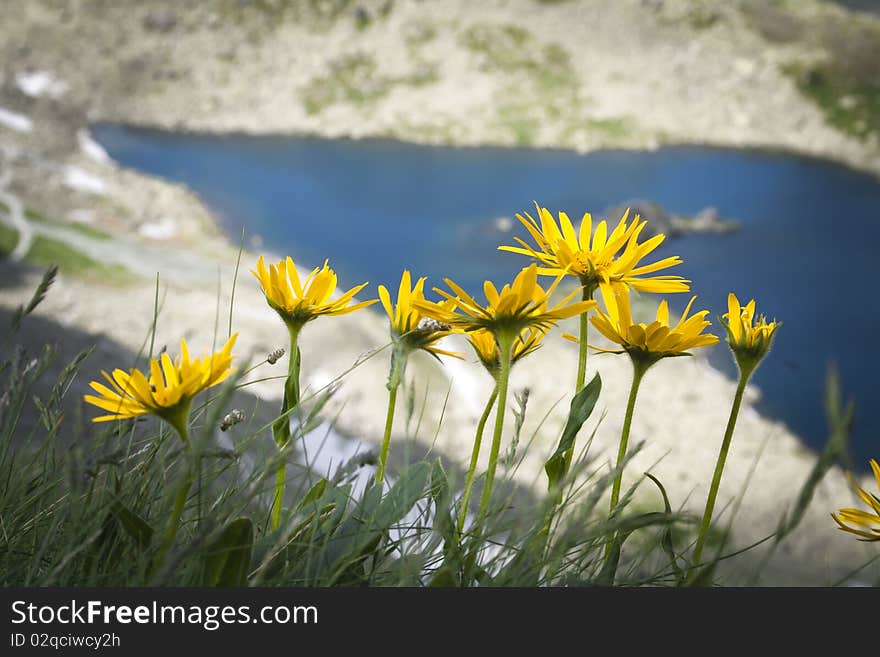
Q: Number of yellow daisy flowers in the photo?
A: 9